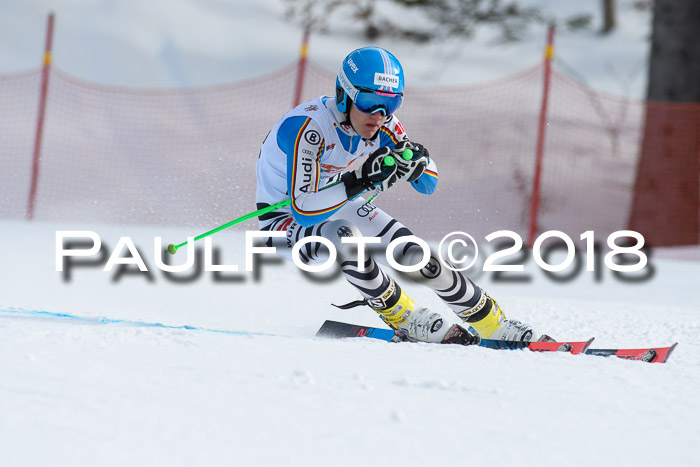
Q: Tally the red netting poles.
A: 3